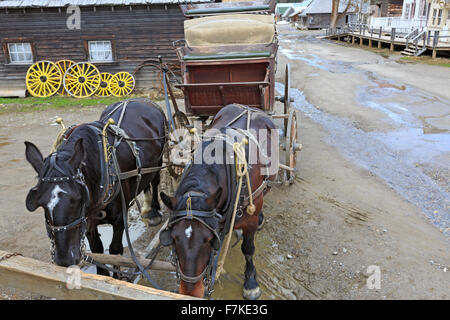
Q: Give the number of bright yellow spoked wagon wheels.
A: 5